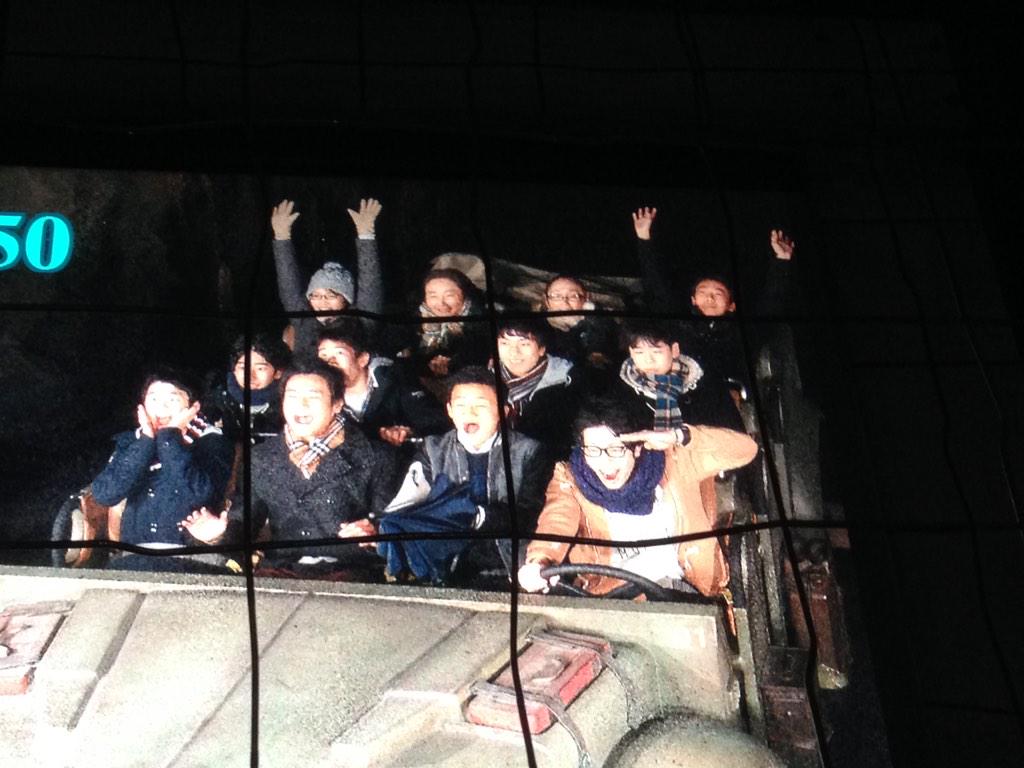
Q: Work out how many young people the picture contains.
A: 12